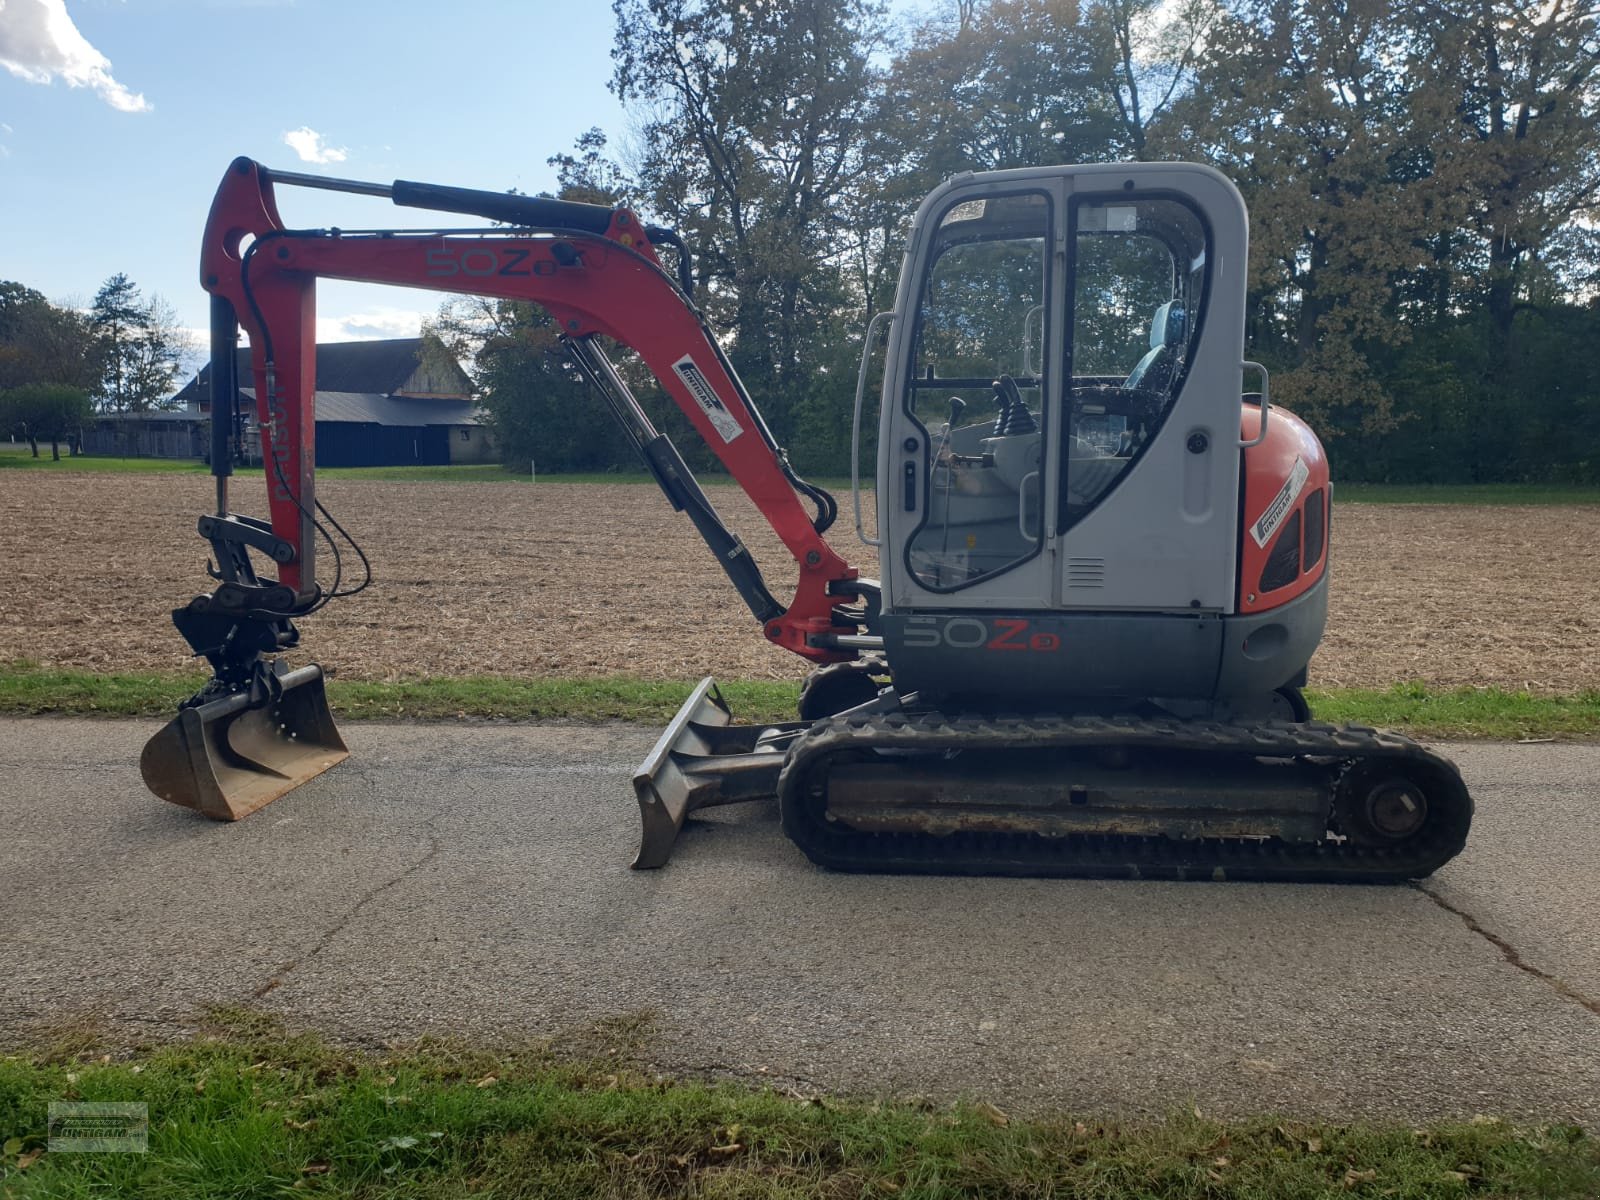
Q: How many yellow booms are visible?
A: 0